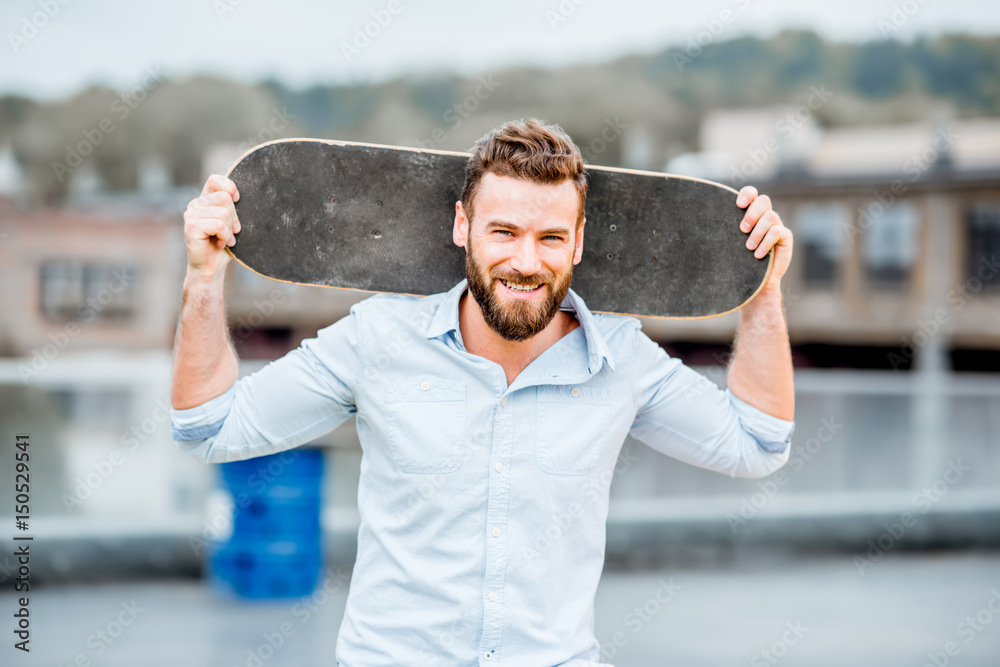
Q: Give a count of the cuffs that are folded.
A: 2